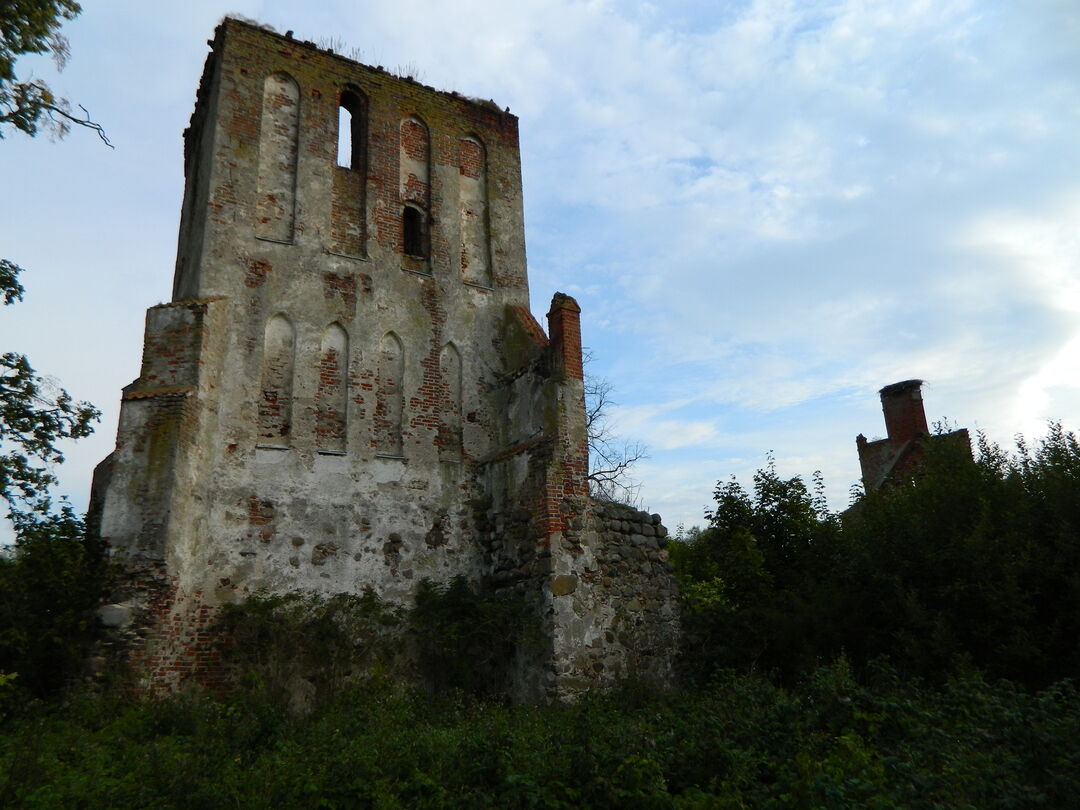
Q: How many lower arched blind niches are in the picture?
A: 4